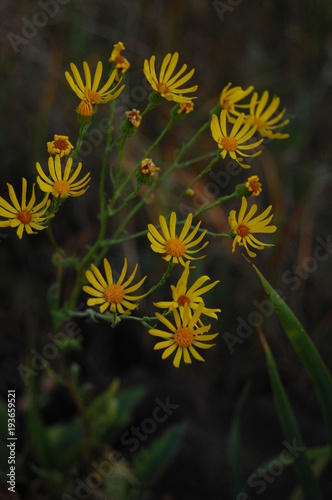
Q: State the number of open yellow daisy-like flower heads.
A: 12